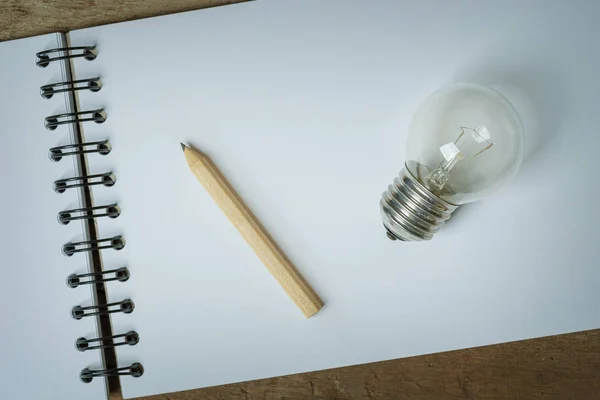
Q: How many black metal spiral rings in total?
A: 11